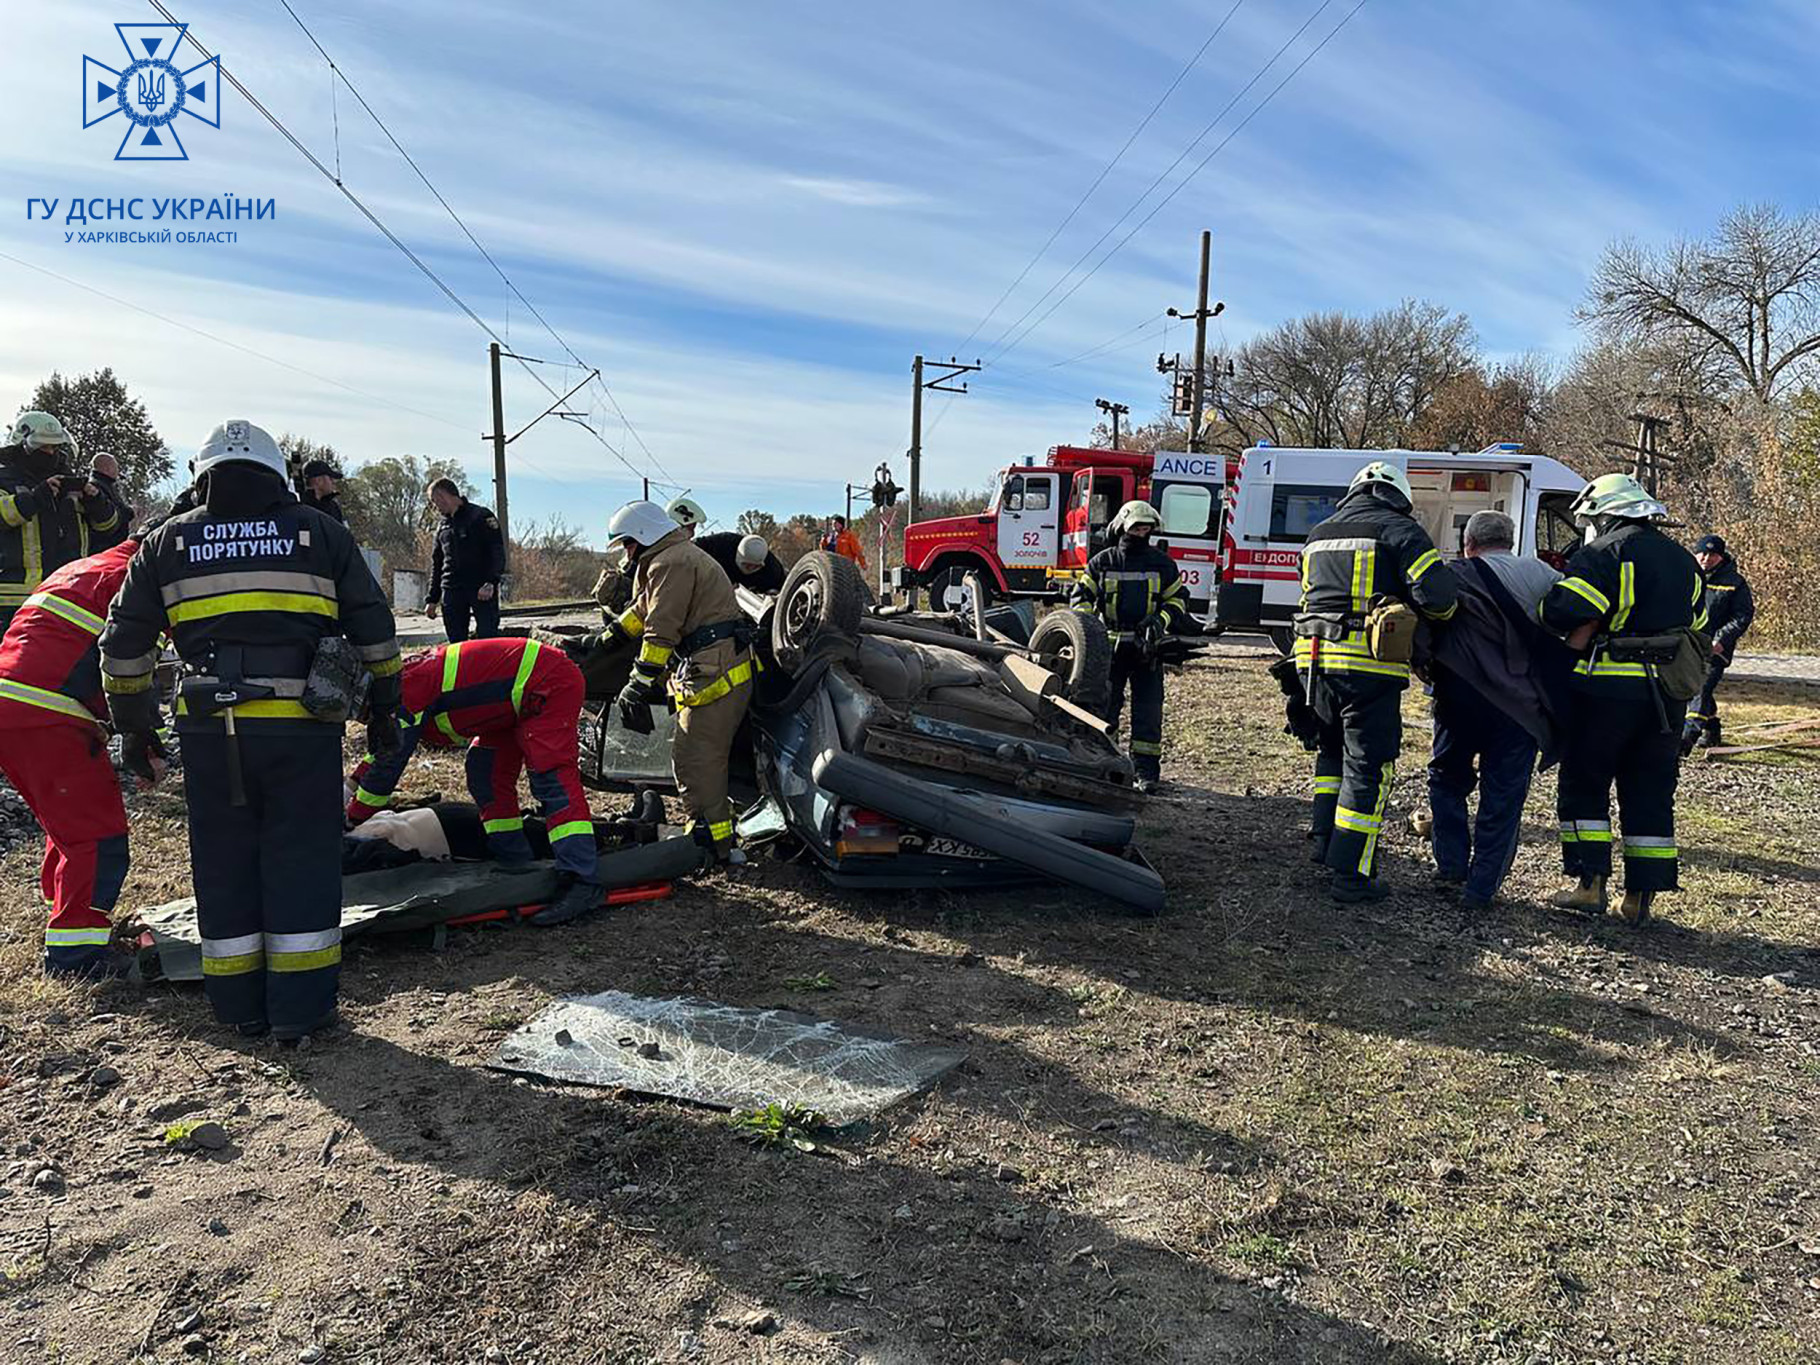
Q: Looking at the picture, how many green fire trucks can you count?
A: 0